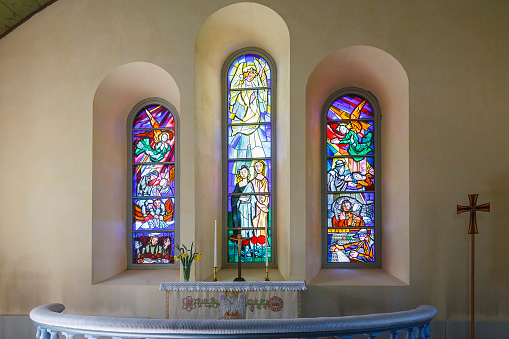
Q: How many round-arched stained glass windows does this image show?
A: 3